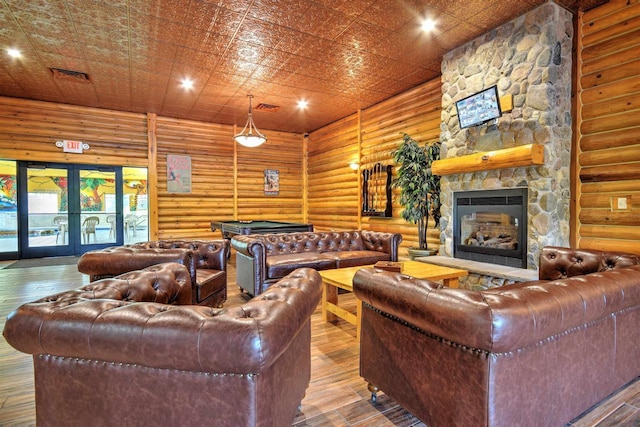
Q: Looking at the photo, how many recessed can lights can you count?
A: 4